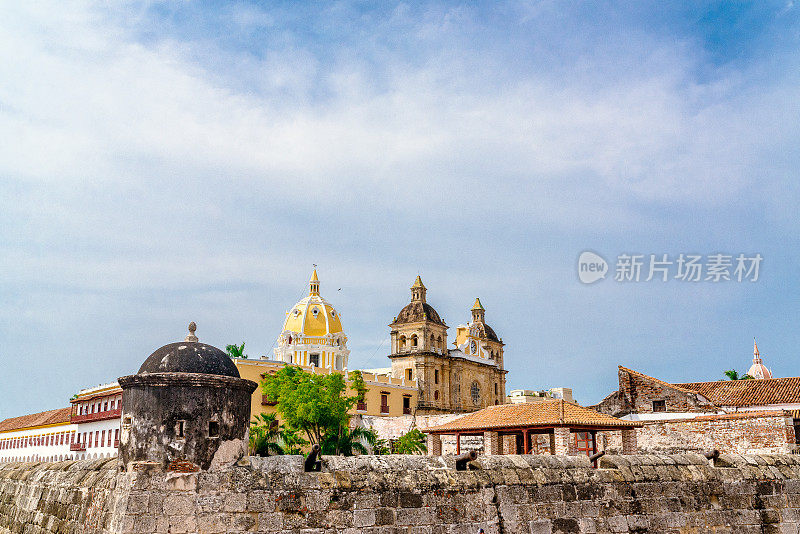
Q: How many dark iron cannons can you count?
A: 4